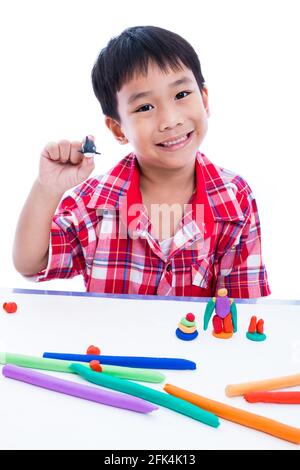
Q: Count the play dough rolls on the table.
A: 7